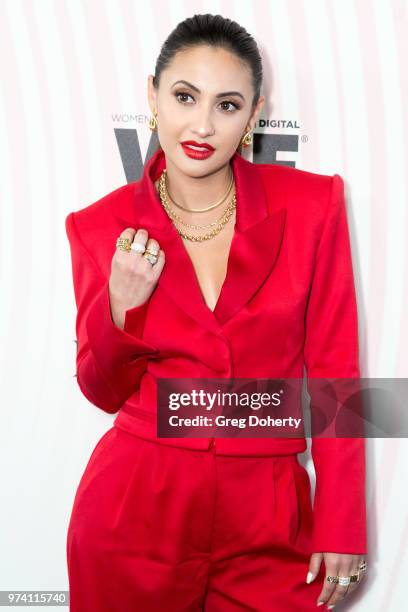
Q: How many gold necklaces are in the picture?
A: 3